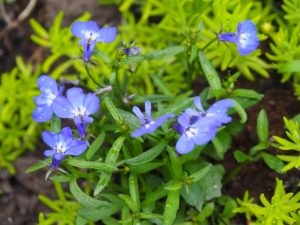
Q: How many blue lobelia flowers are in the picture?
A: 8